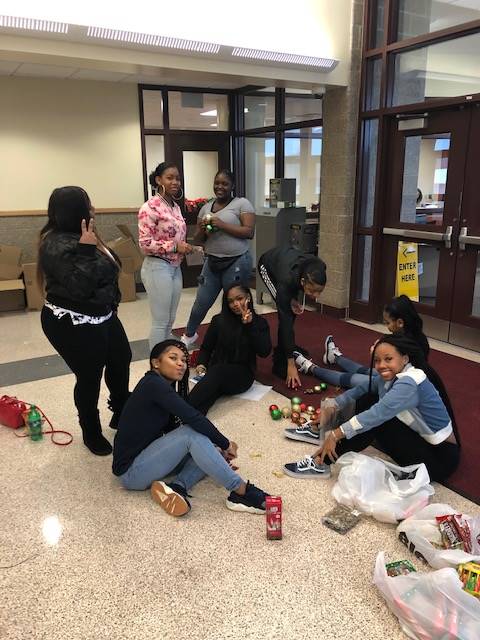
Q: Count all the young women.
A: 8